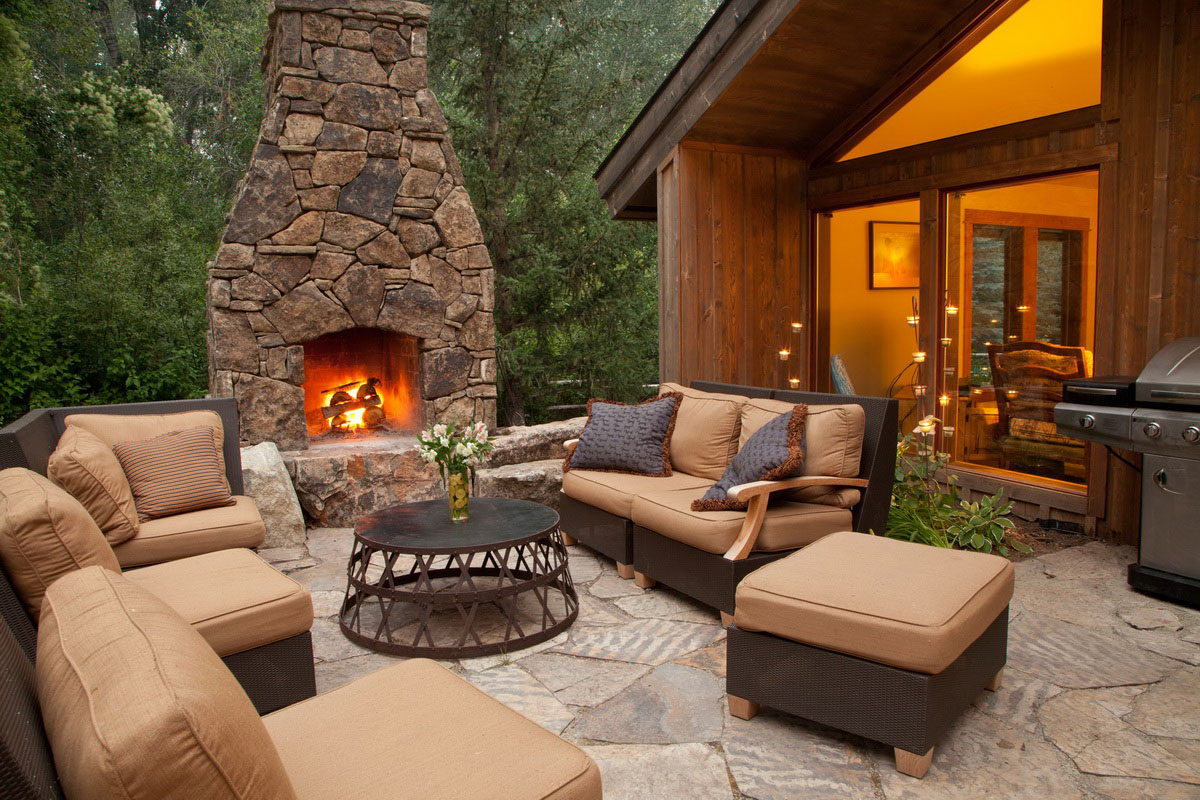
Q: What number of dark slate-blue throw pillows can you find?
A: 2